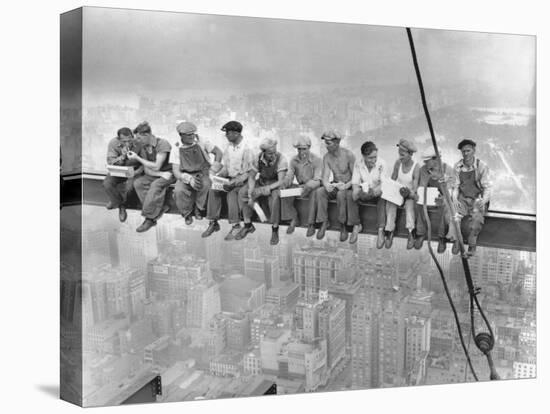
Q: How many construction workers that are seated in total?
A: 11